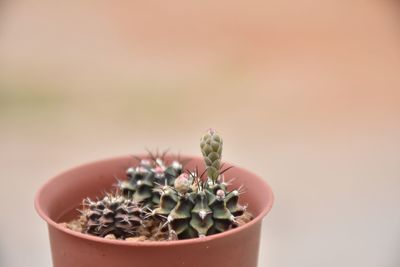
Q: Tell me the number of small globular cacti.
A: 3